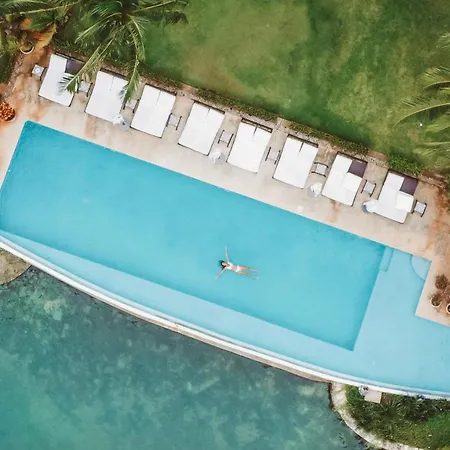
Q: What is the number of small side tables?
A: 9